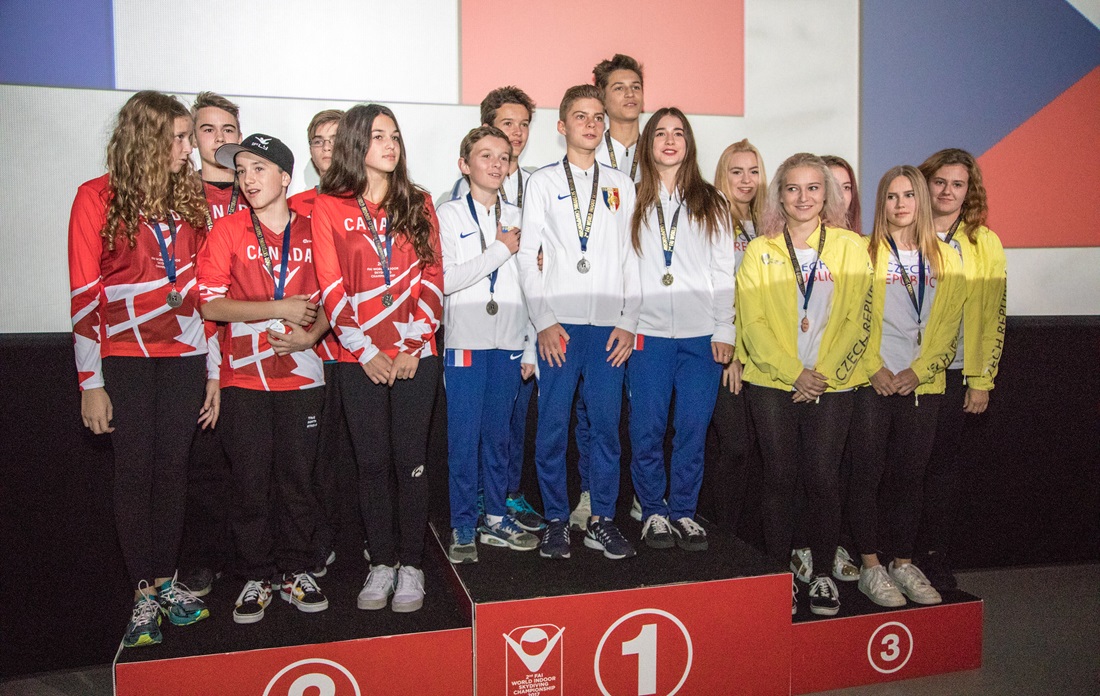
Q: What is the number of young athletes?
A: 15